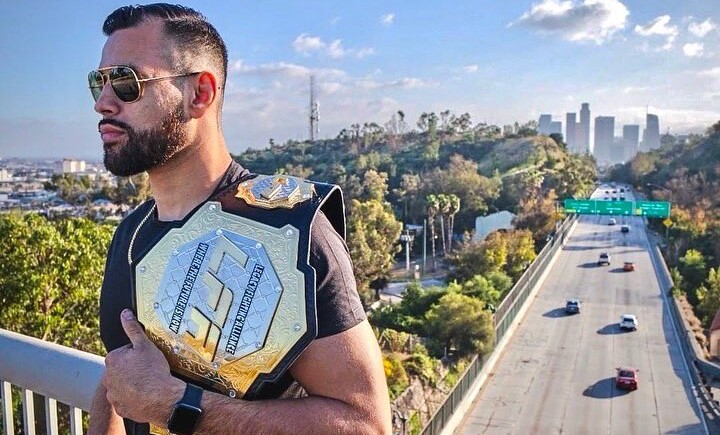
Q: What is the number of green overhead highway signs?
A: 3